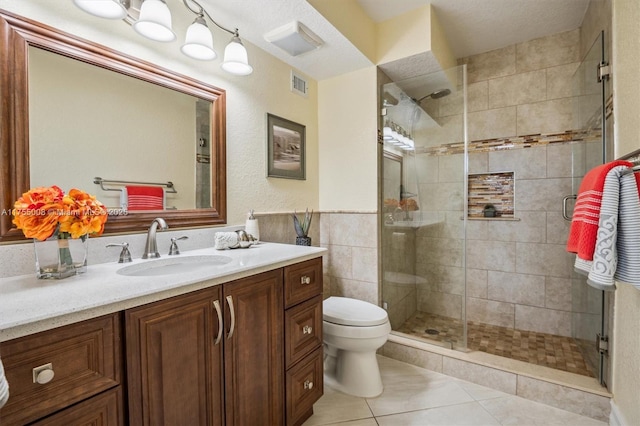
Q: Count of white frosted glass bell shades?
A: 4